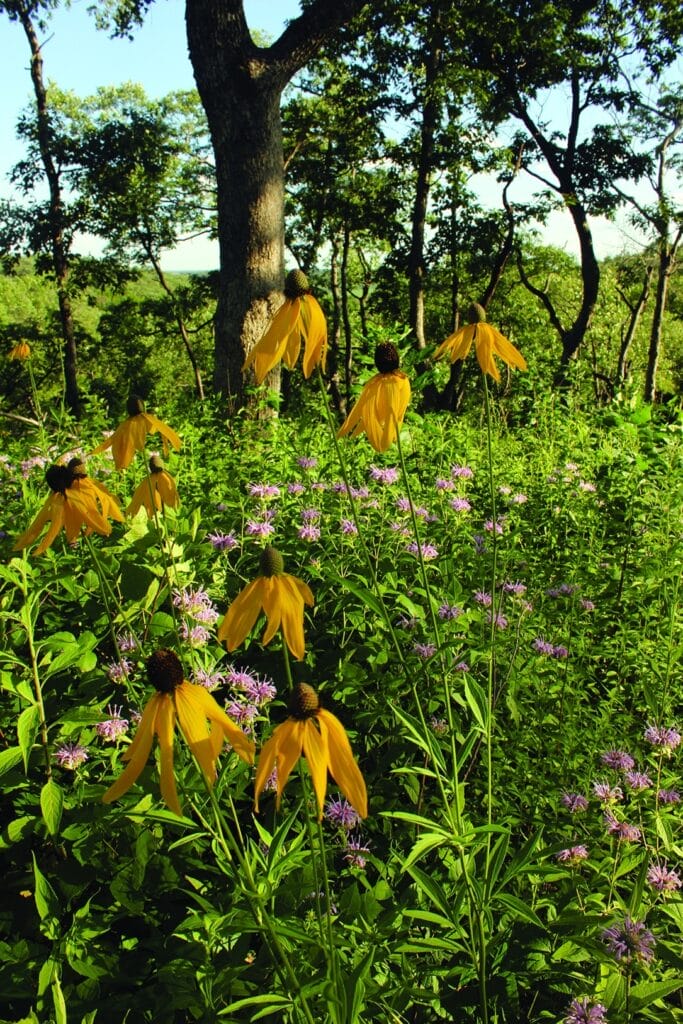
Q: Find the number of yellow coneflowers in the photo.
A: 11